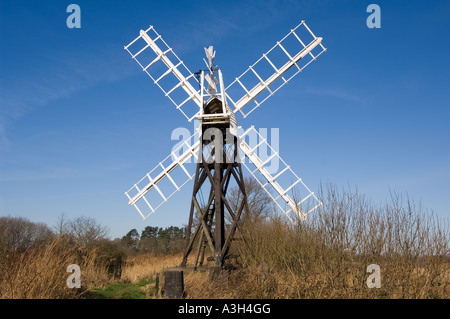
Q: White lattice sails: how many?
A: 4